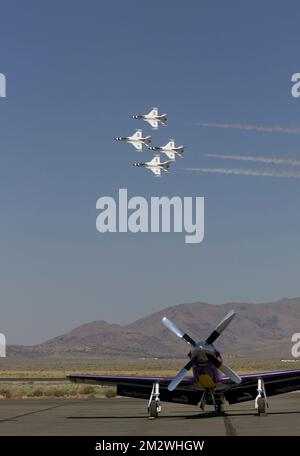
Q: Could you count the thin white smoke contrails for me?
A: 3